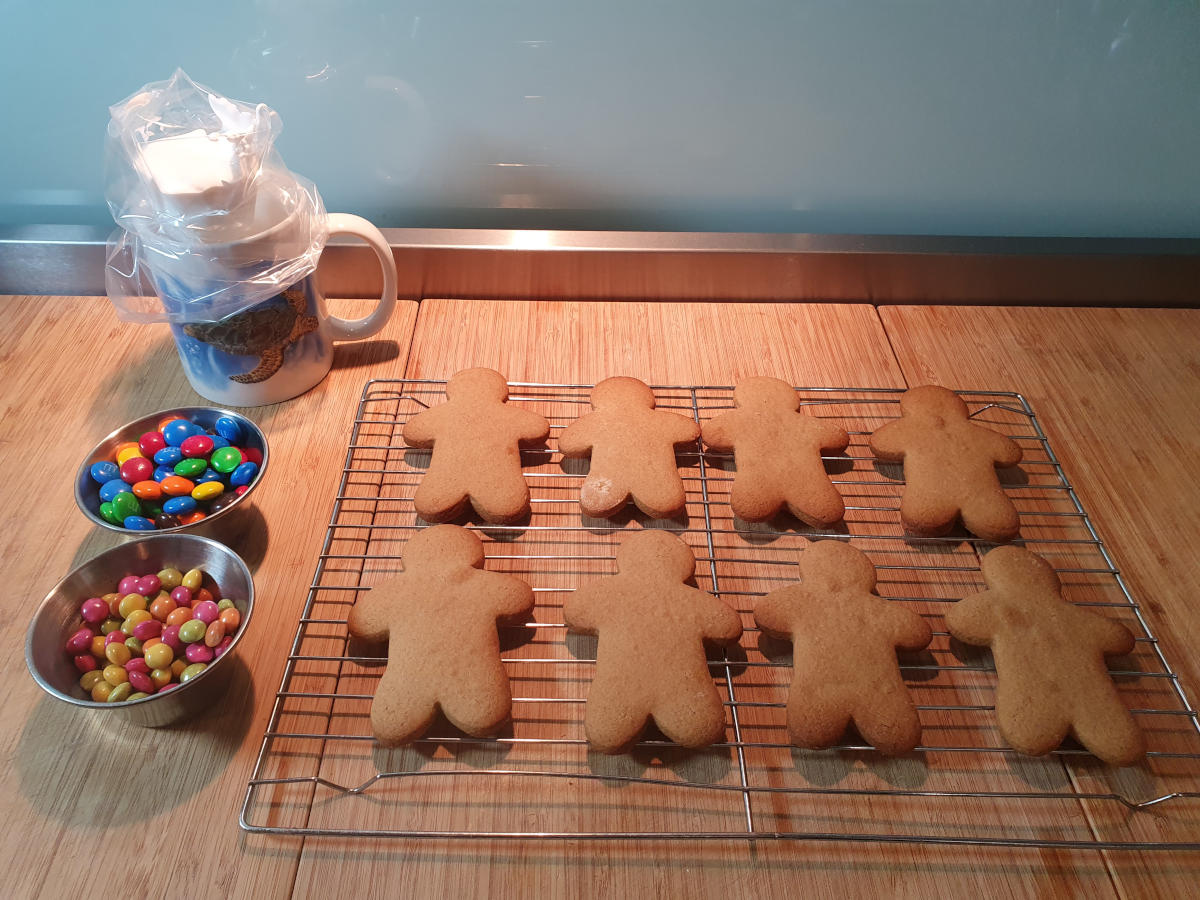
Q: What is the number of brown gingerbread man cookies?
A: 8